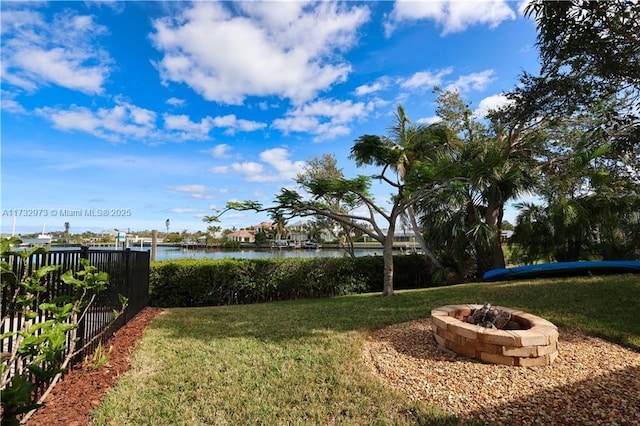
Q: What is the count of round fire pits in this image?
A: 1